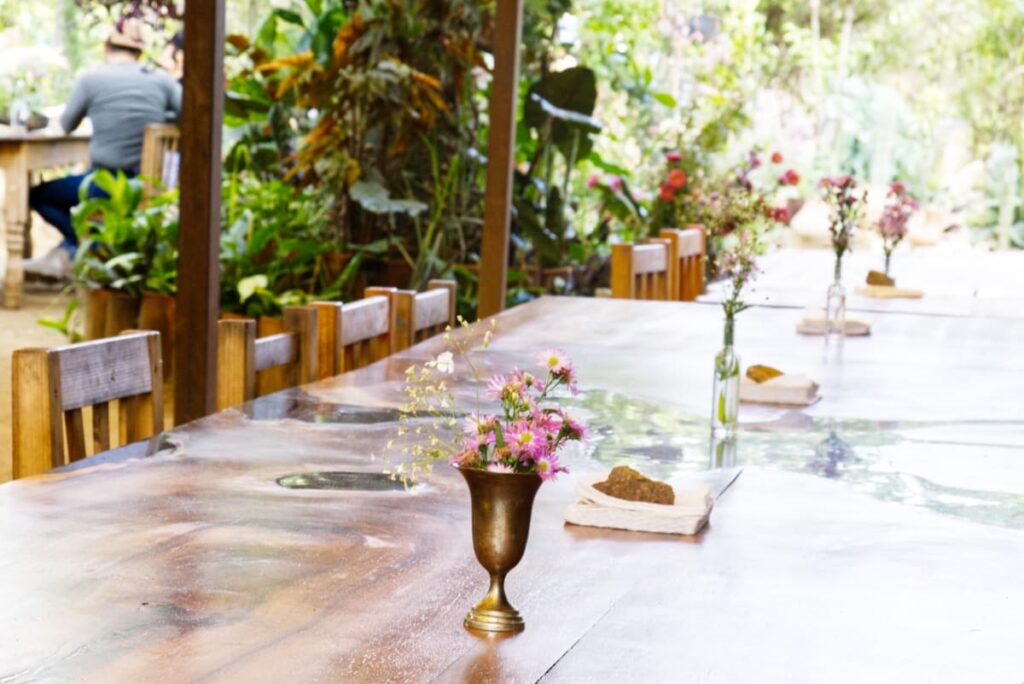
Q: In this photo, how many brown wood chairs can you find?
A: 7